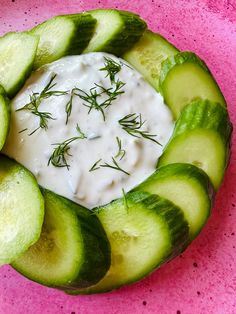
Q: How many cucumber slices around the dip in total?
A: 11